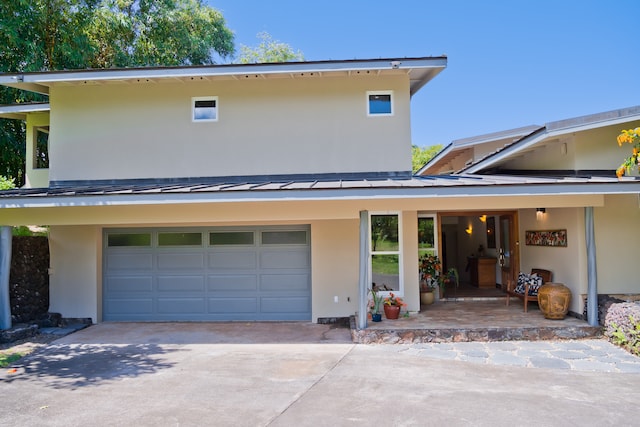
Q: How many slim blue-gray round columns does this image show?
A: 3